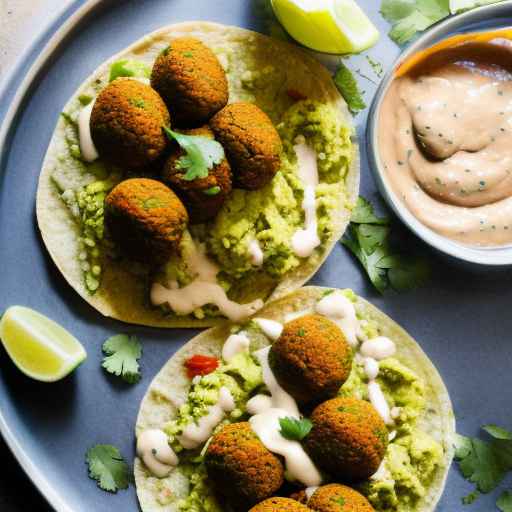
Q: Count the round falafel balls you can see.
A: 10